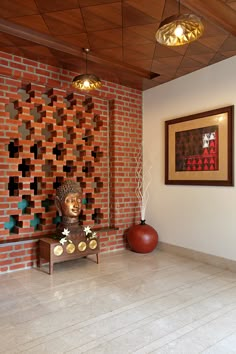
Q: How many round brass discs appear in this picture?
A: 4